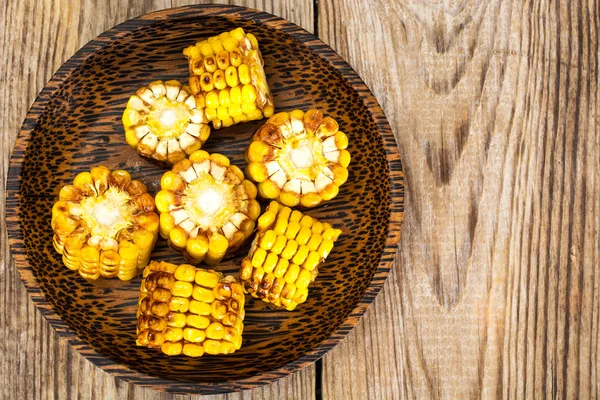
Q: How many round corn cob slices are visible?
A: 4